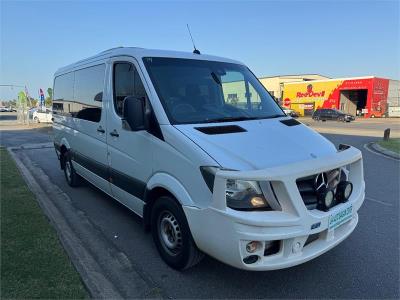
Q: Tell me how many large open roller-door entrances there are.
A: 1